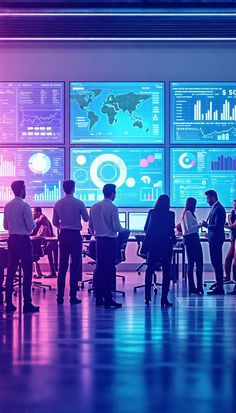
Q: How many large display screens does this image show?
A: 6